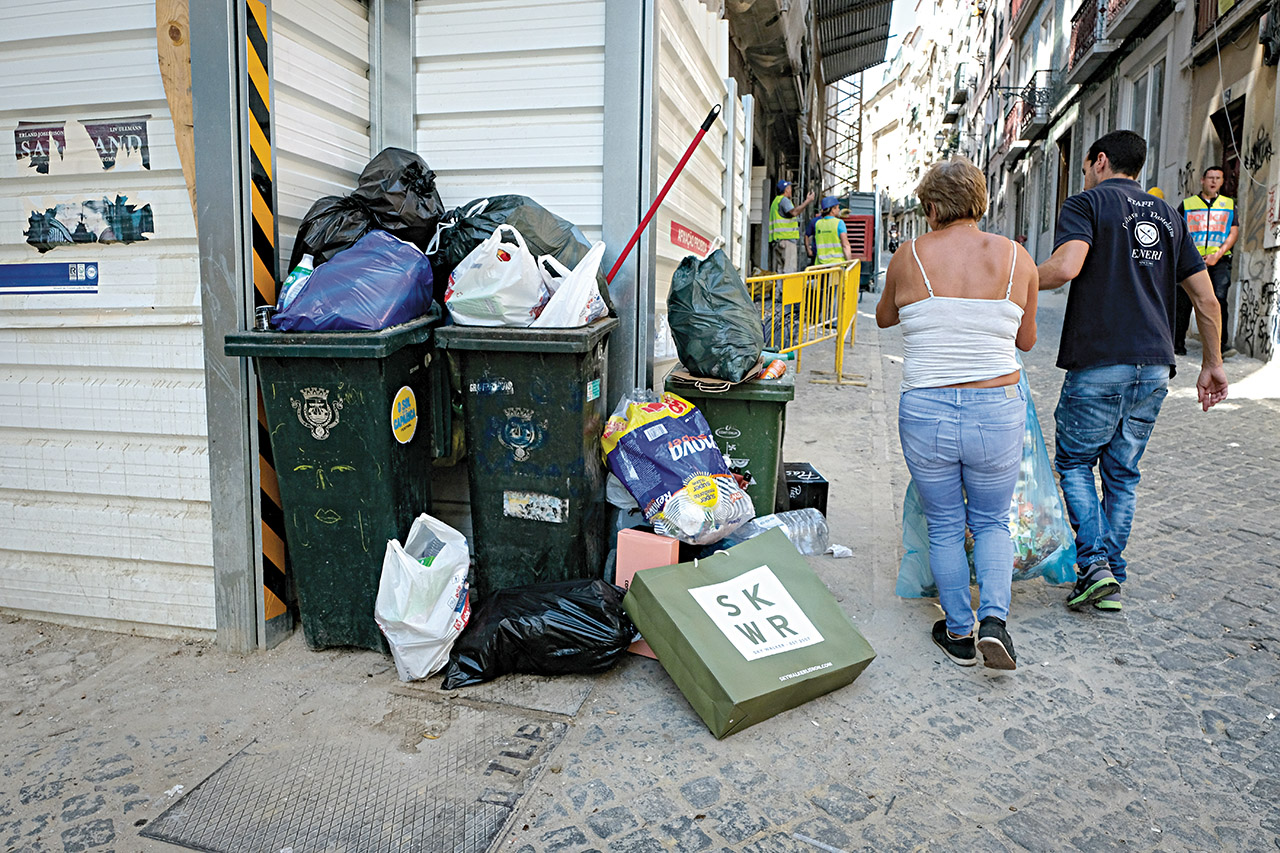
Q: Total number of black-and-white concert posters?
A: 0